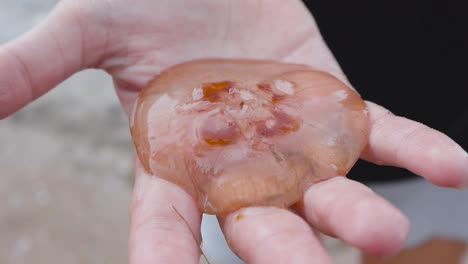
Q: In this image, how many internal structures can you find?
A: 4